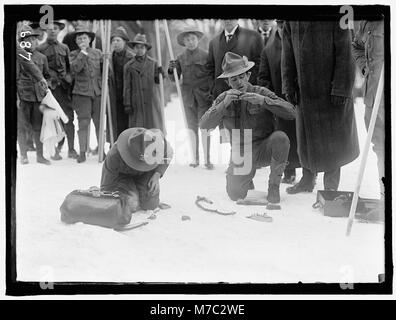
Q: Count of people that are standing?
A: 11